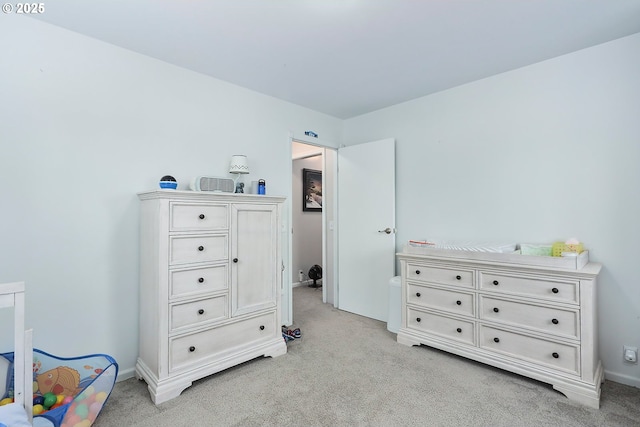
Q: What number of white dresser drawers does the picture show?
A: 11